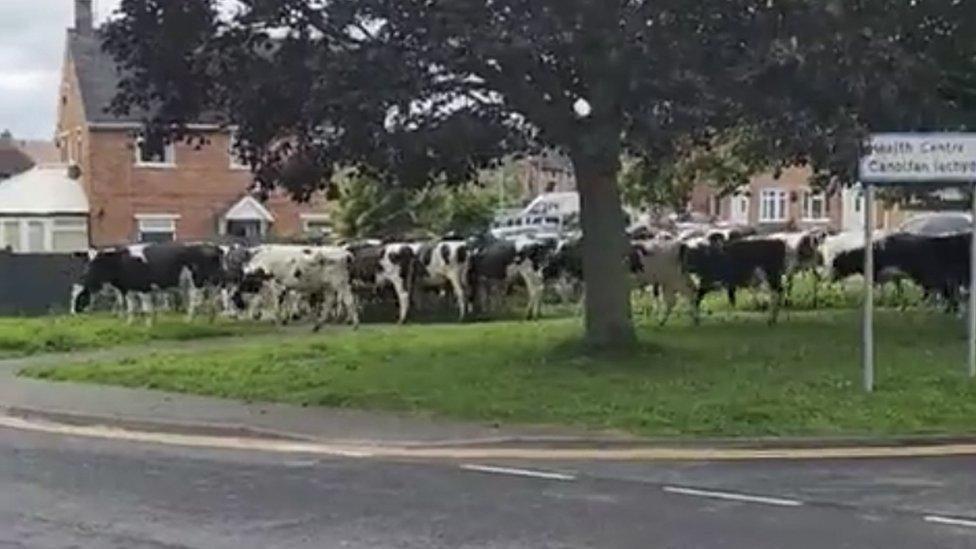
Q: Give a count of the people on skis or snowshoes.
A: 0